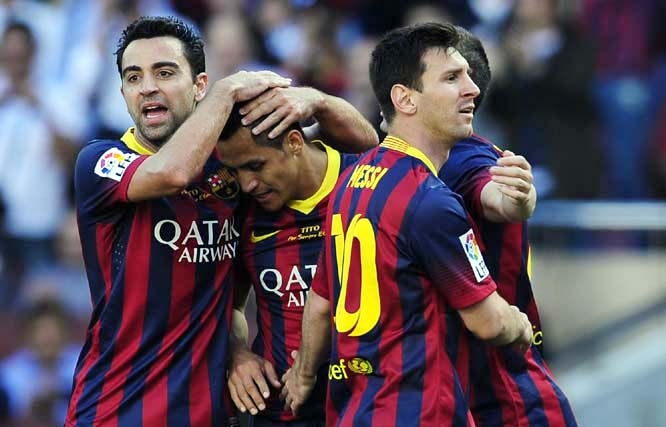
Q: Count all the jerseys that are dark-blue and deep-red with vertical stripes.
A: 4